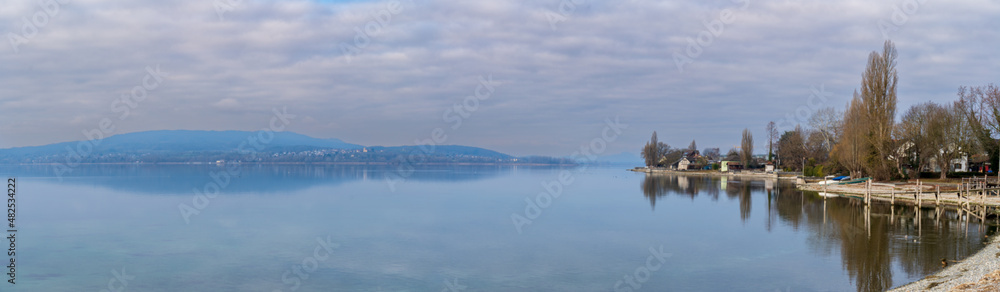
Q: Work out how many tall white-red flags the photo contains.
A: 0